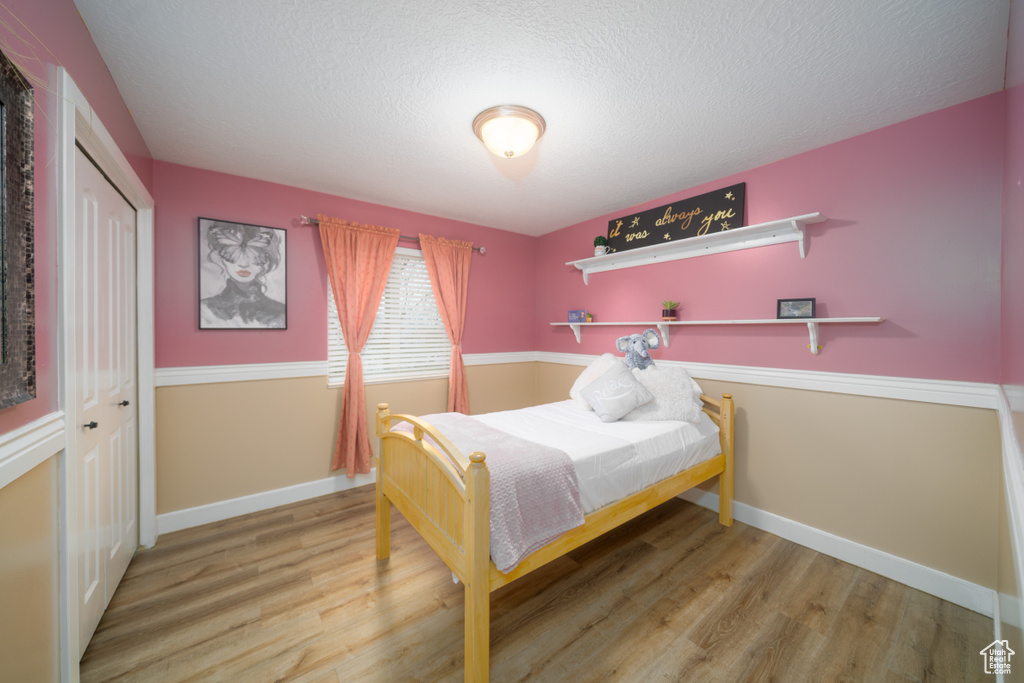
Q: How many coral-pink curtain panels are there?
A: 2